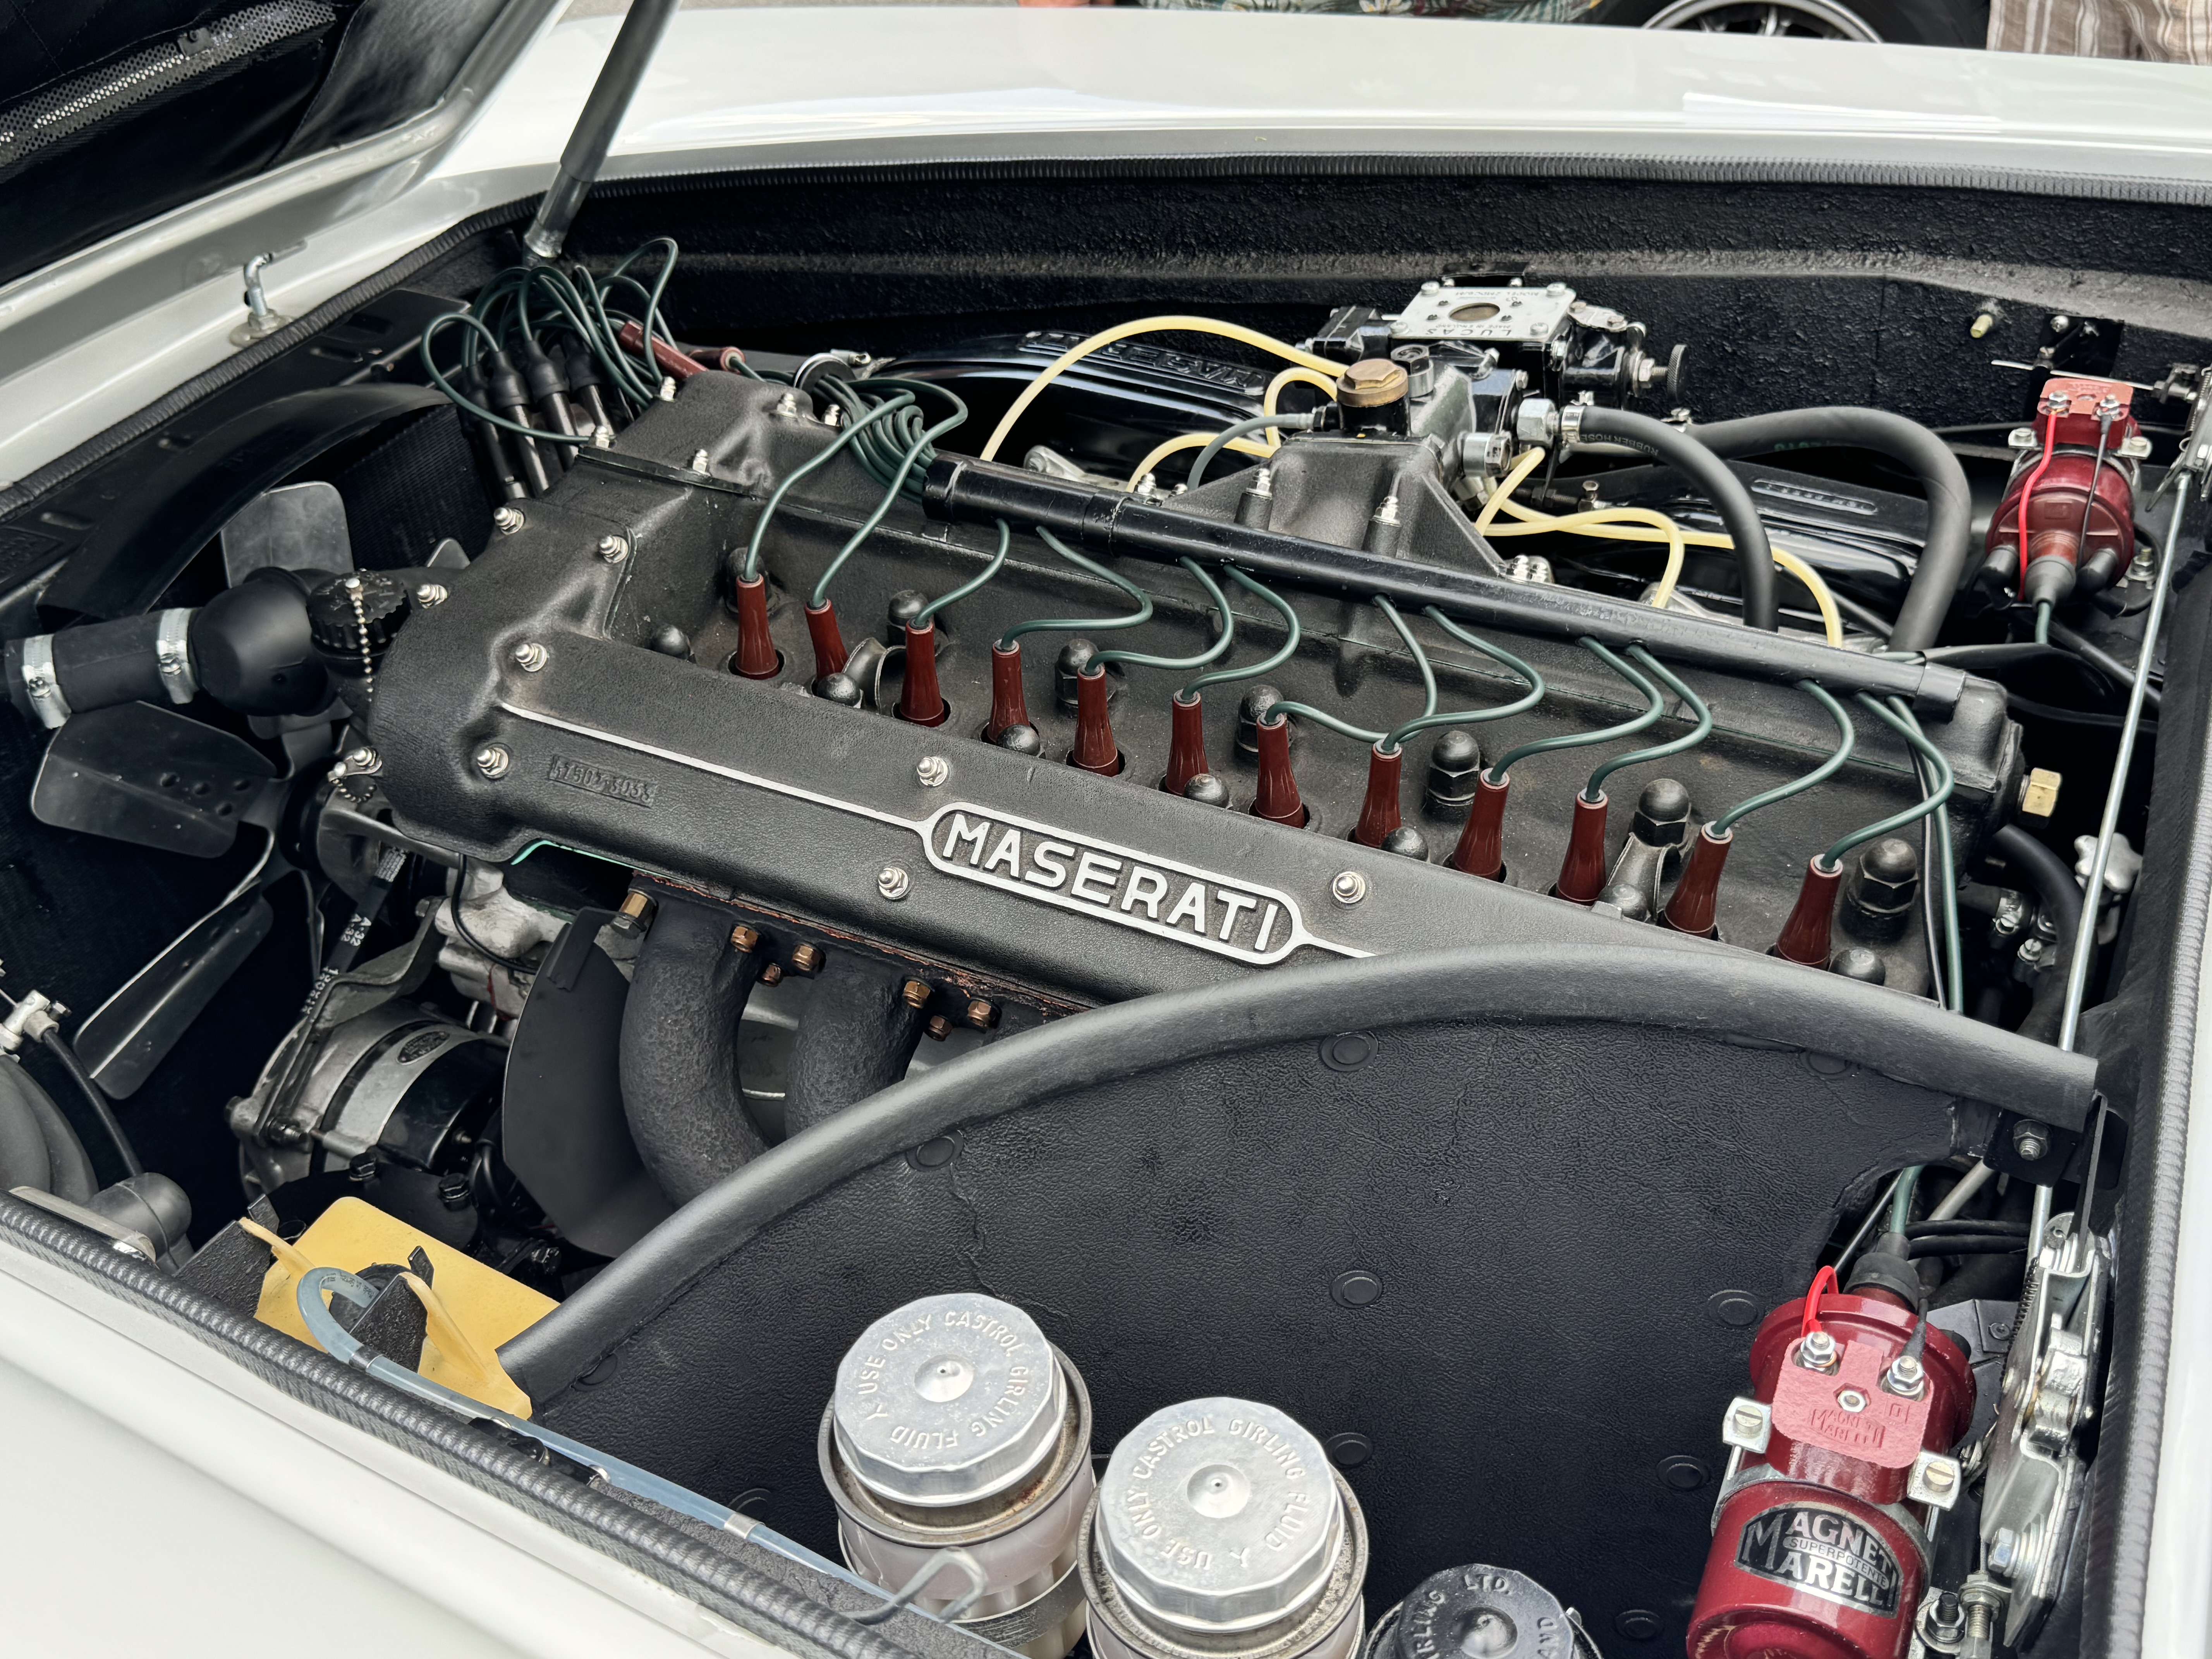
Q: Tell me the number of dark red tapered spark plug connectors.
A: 12